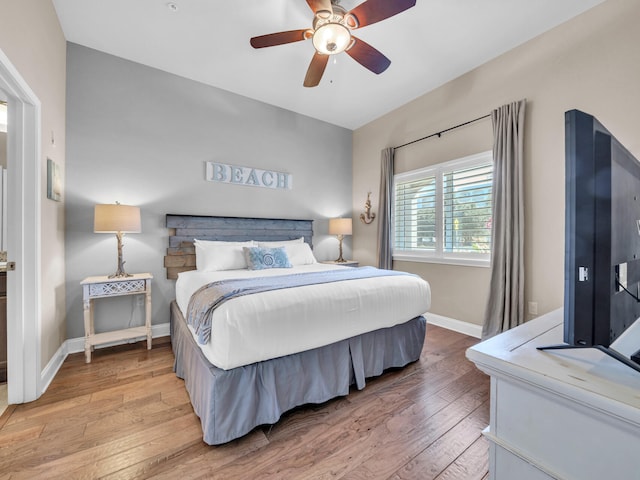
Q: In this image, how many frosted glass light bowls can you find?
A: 1